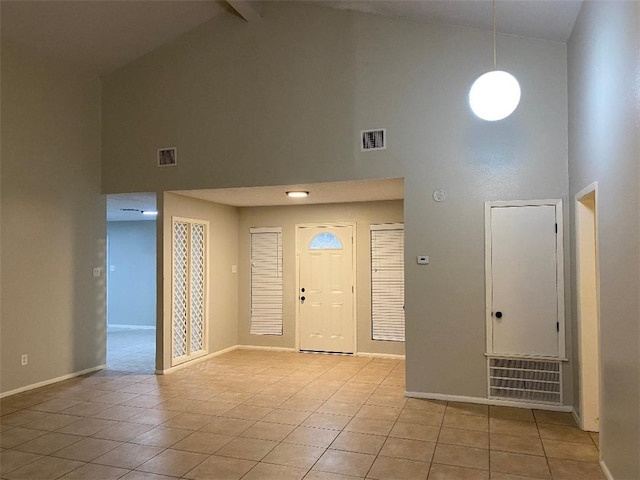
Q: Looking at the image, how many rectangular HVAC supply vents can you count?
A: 2